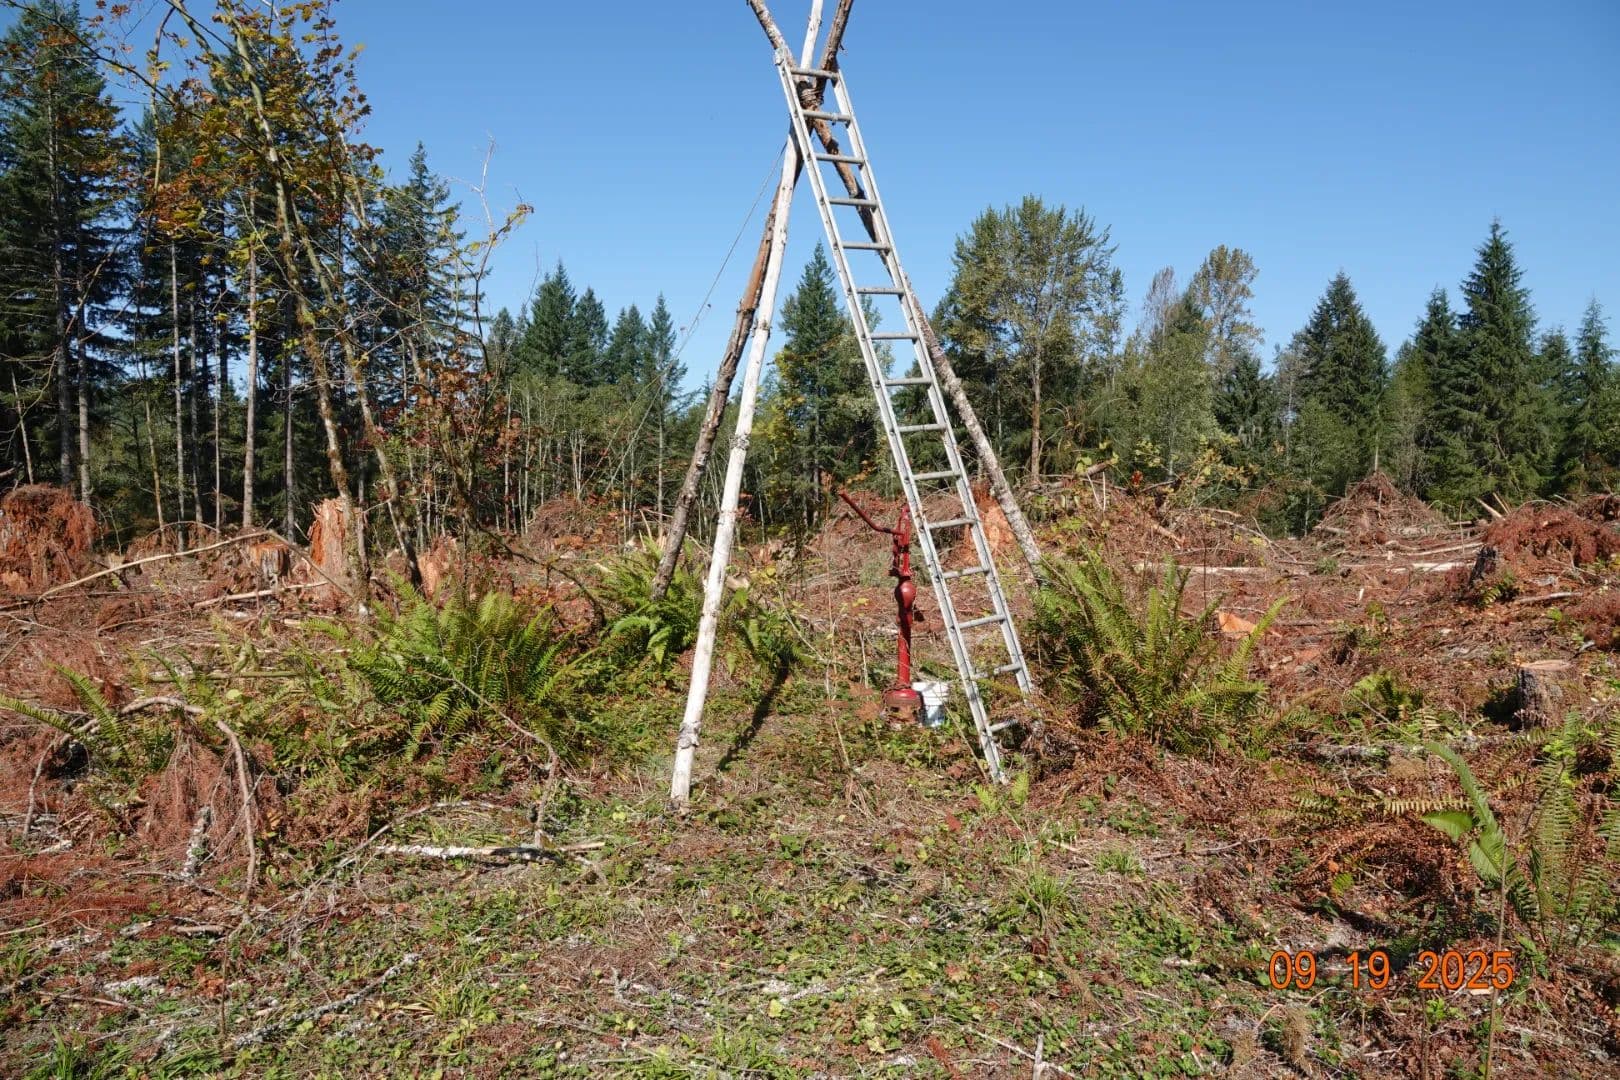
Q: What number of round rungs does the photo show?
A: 15